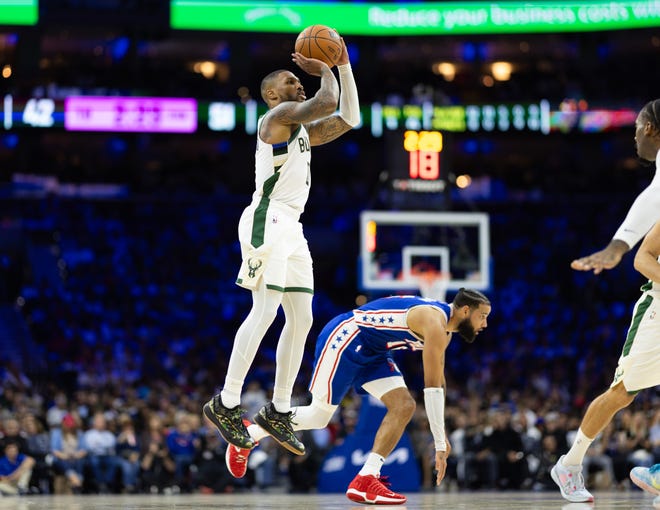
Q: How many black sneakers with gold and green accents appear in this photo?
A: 2